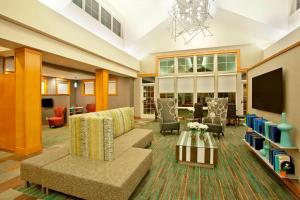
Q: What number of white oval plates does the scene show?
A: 0